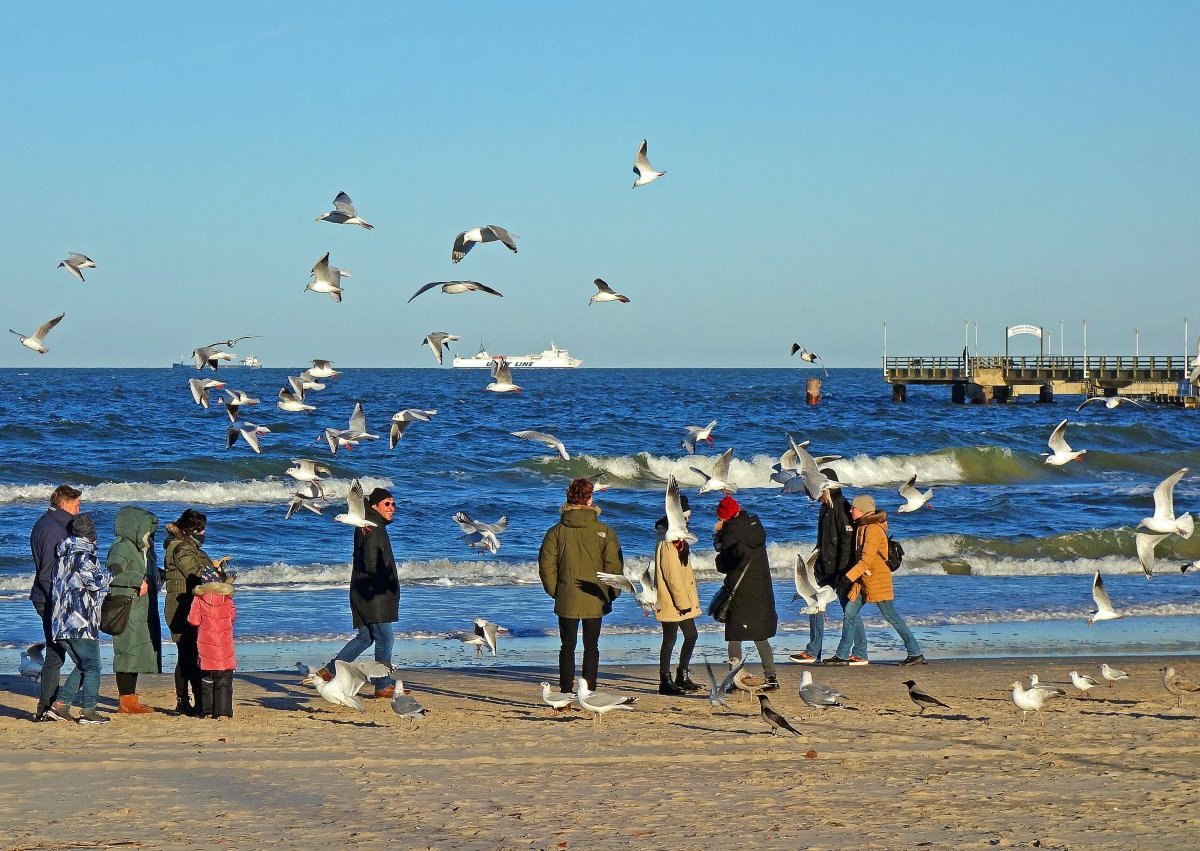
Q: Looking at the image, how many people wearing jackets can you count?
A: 11